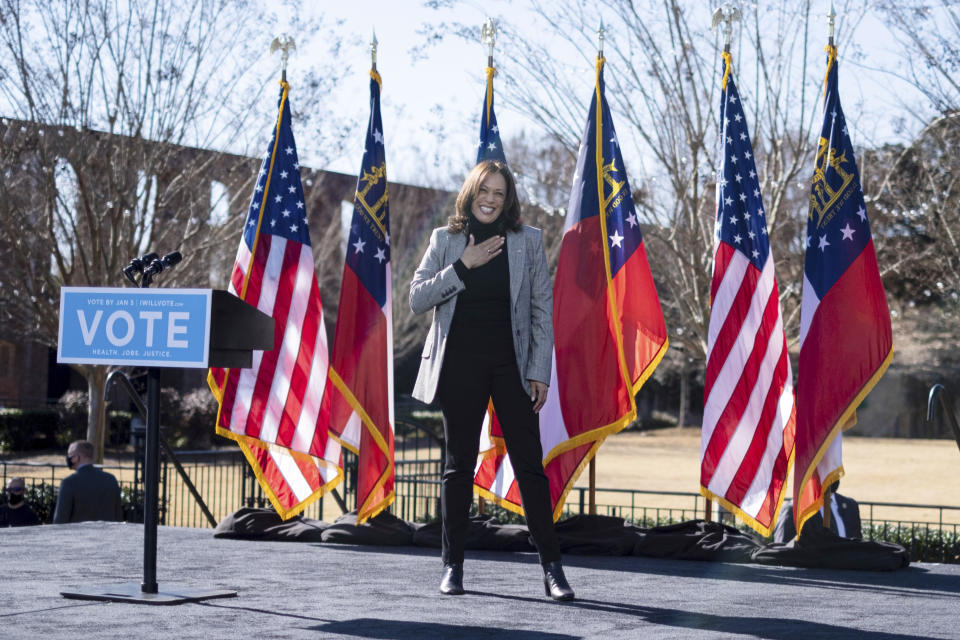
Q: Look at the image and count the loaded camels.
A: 0